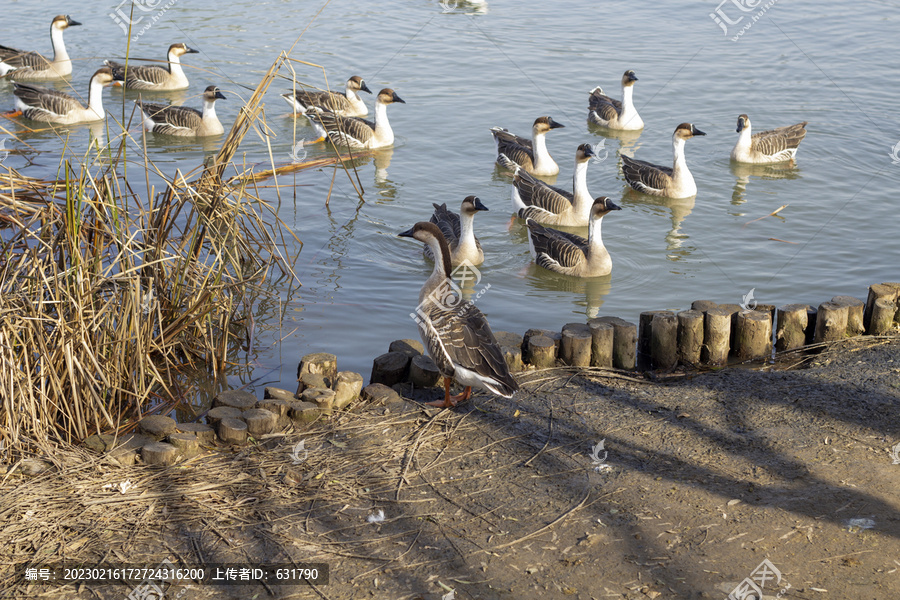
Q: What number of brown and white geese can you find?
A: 14